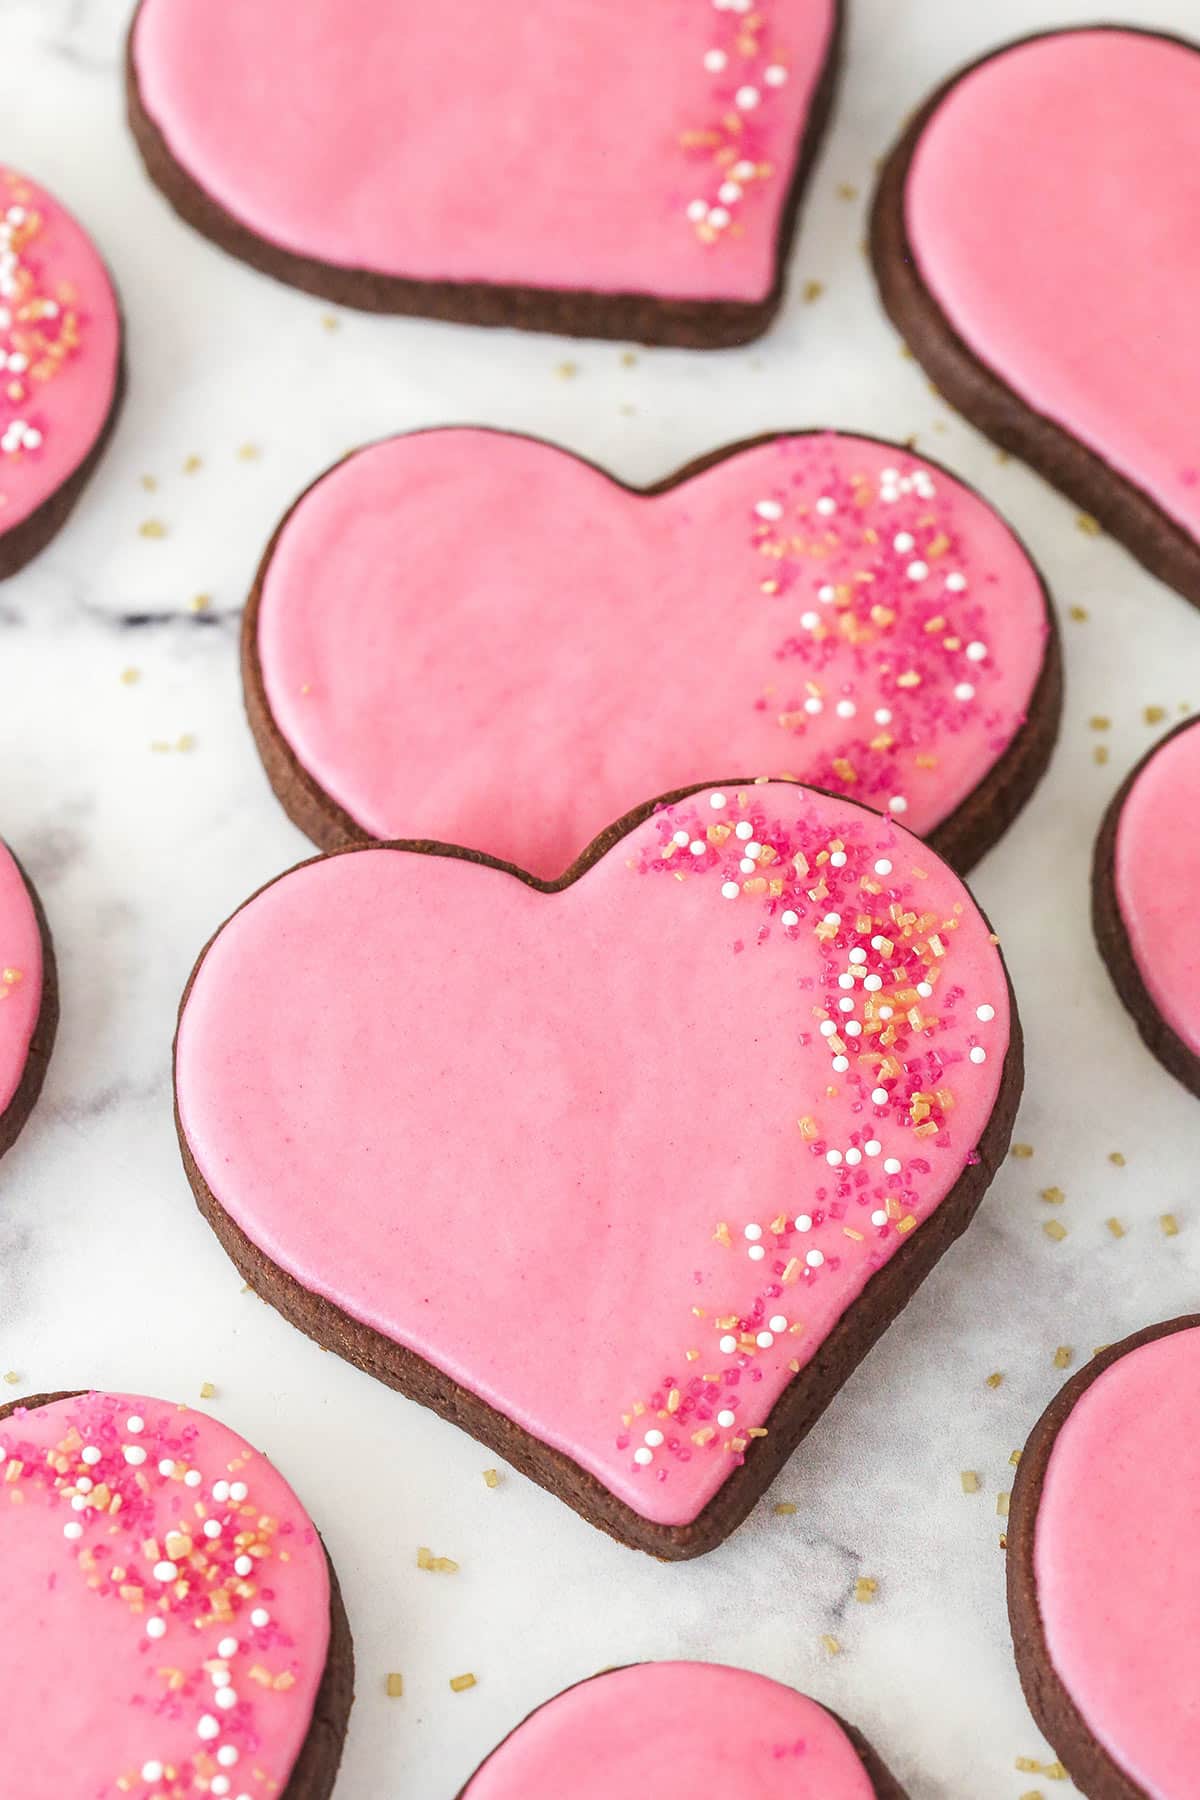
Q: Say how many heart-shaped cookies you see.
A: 10